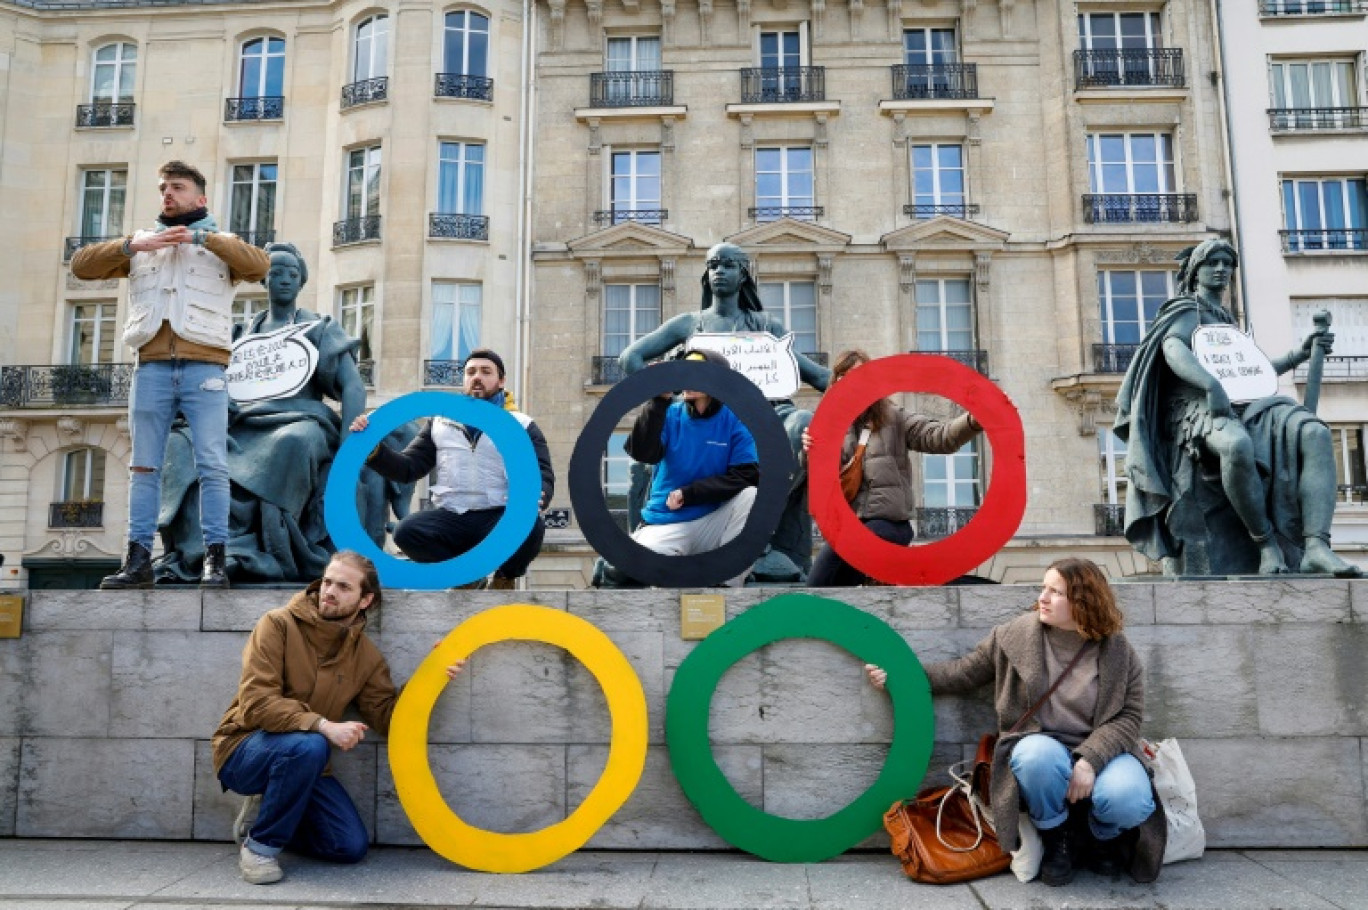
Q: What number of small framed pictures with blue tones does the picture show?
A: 0